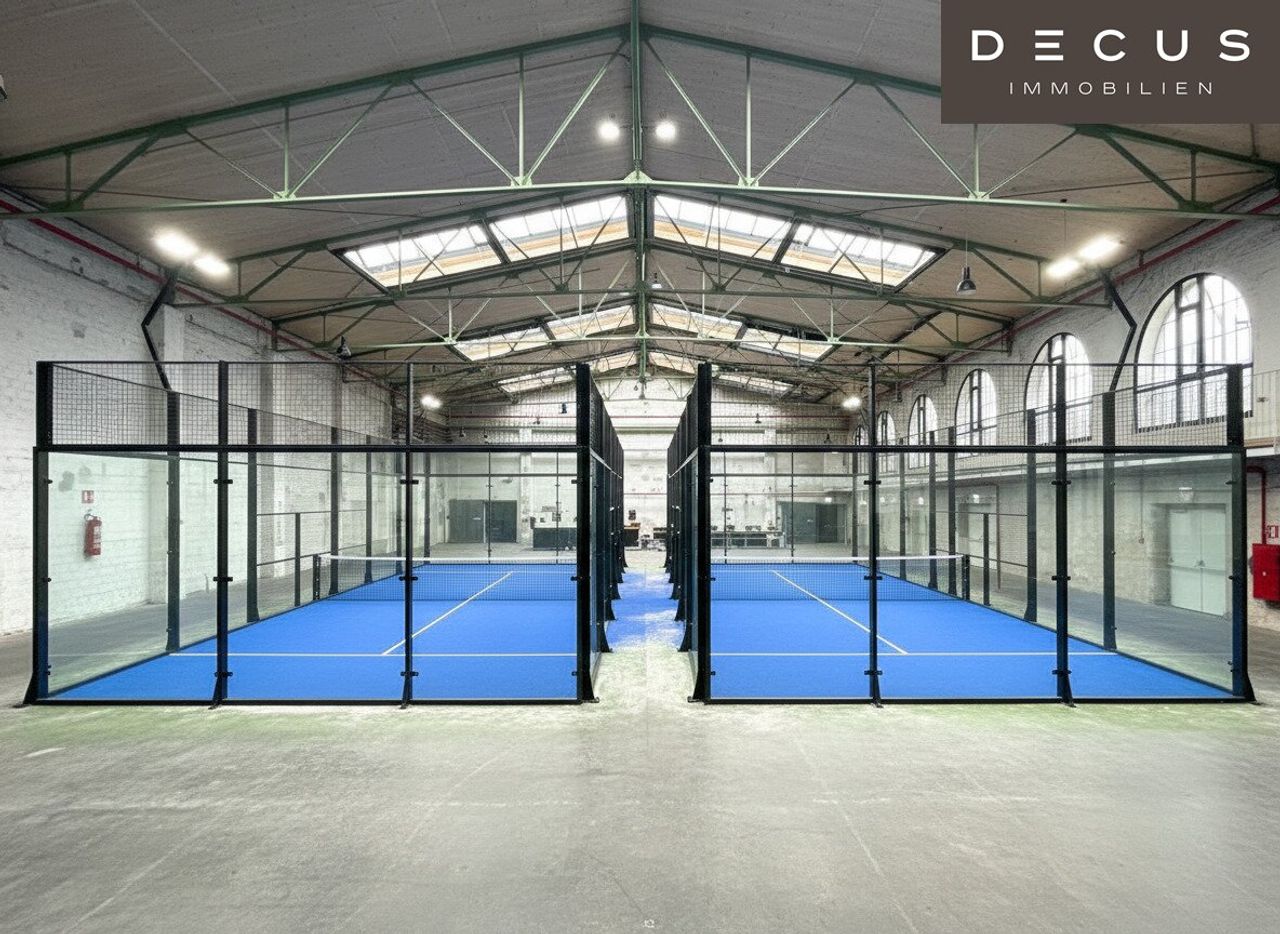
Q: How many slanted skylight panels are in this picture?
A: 12